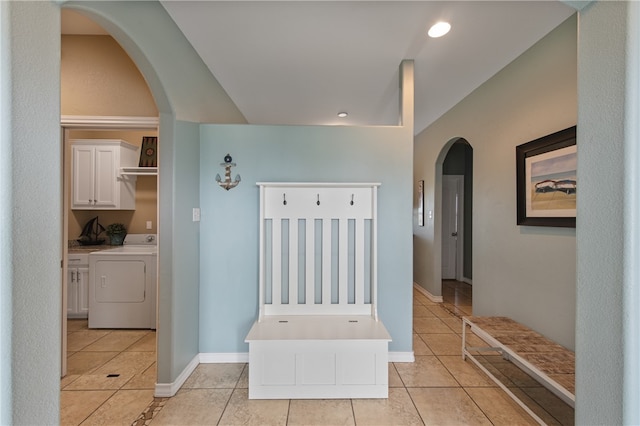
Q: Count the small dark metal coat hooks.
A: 3